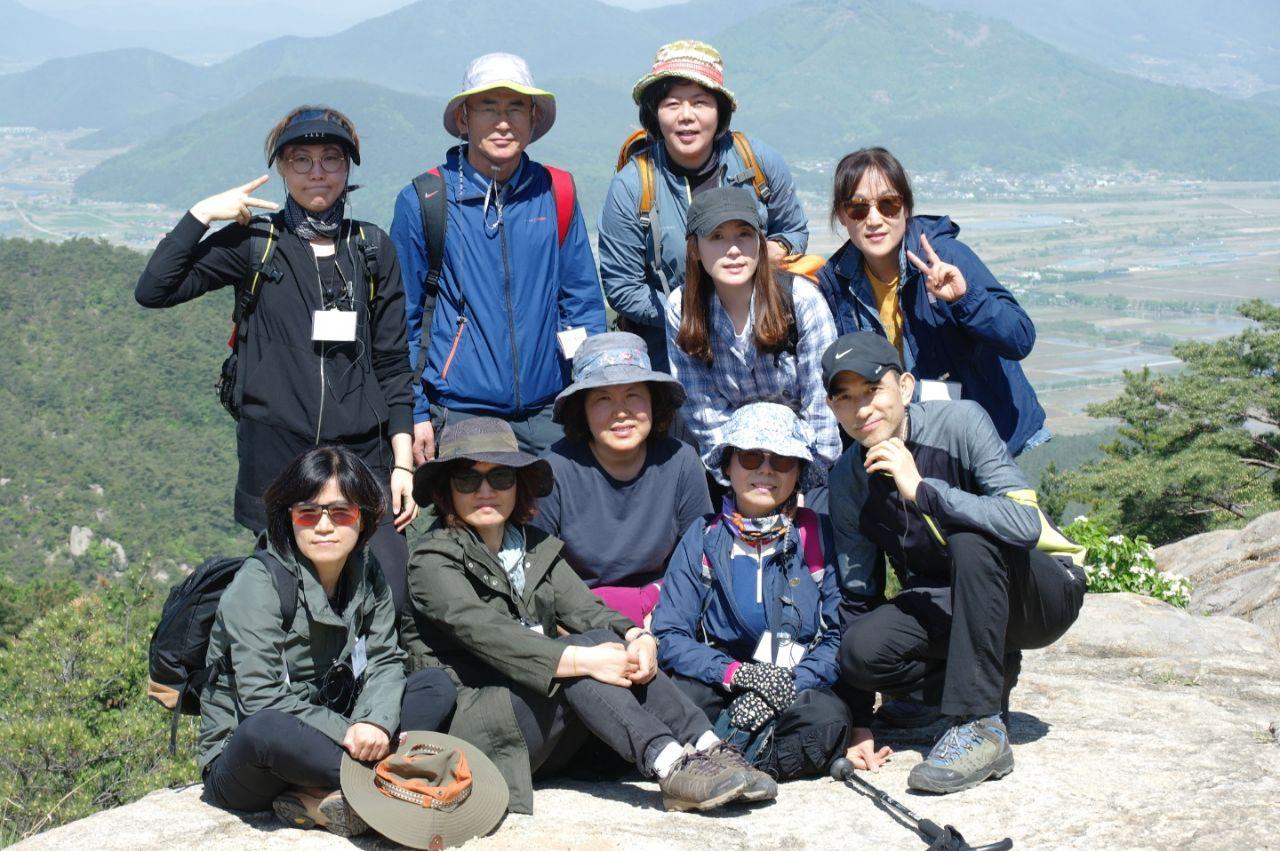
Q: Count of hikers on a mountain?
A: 10